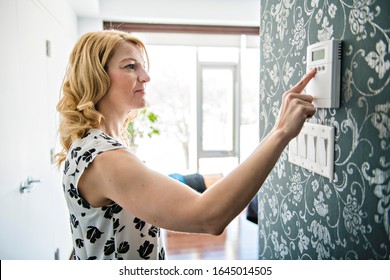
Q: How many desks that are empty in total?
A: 0